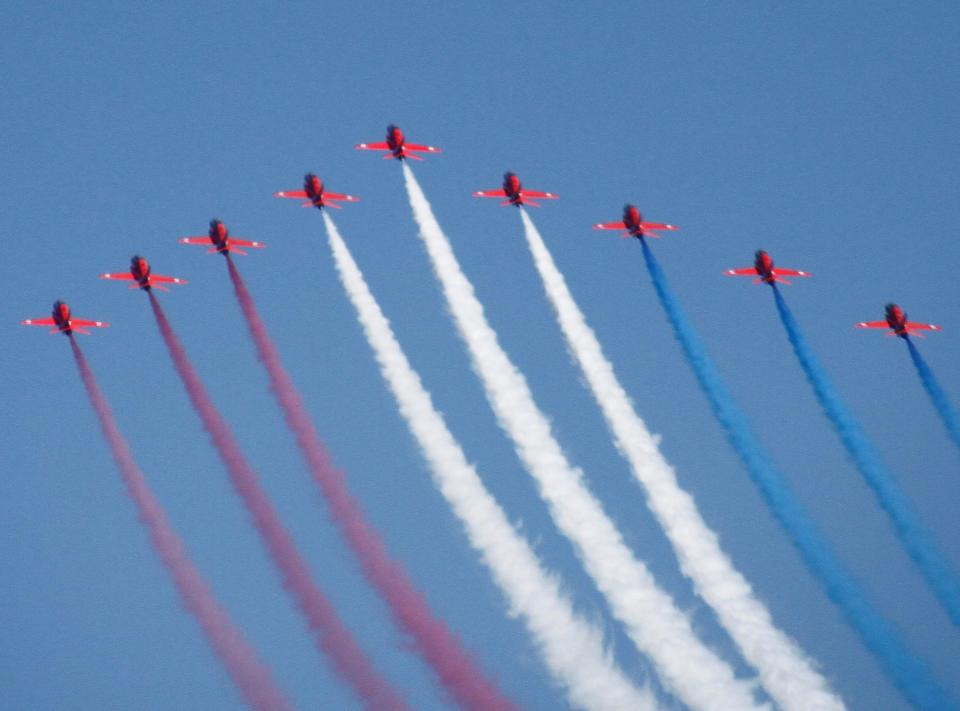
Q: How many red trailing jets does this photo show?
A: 3